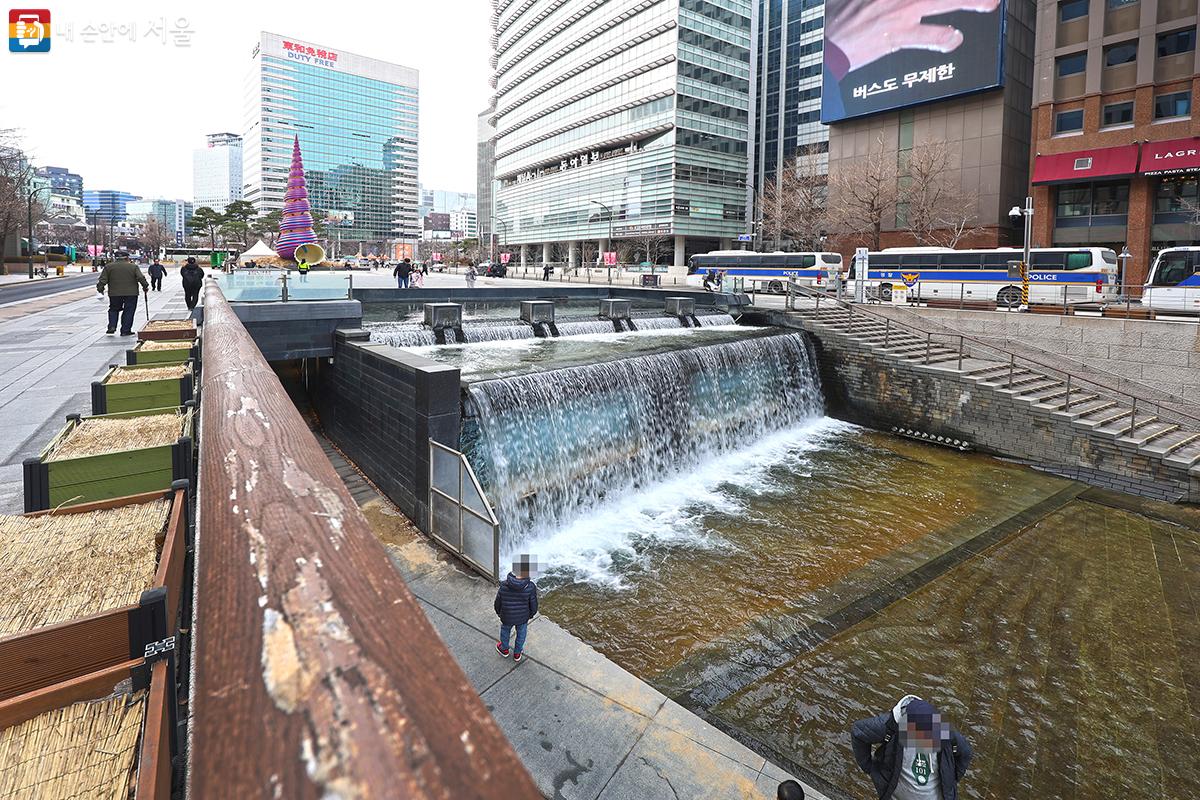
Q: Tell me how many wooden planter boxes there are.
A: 6